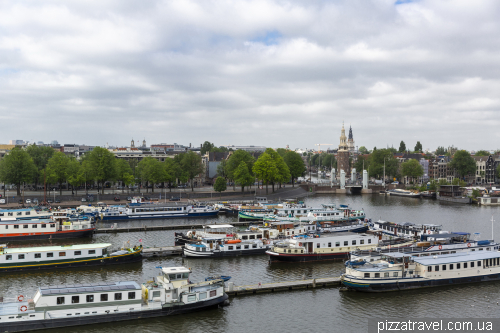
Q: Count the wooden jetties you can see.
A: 3